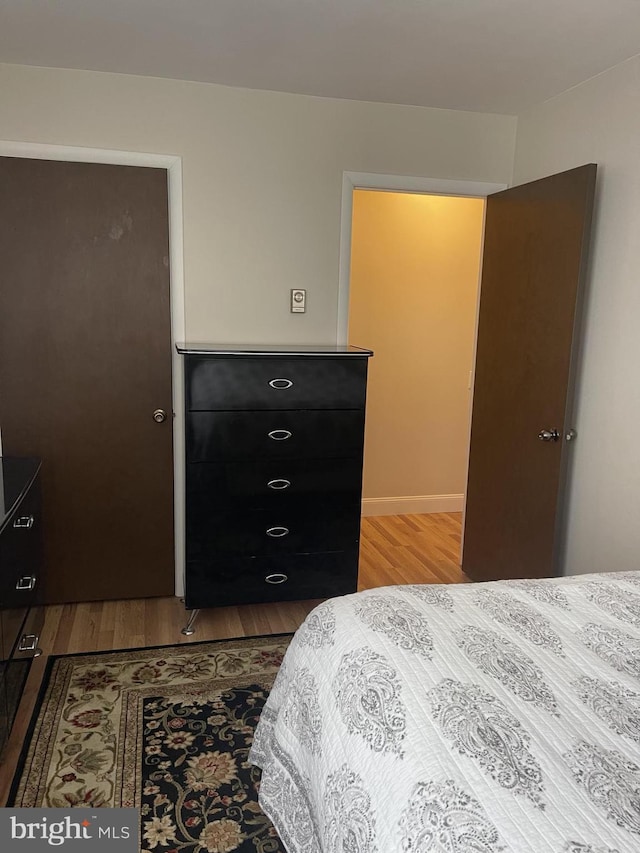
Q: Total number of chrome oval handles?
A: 5